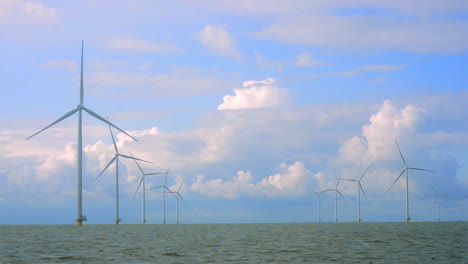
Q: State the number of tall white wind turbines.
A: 10